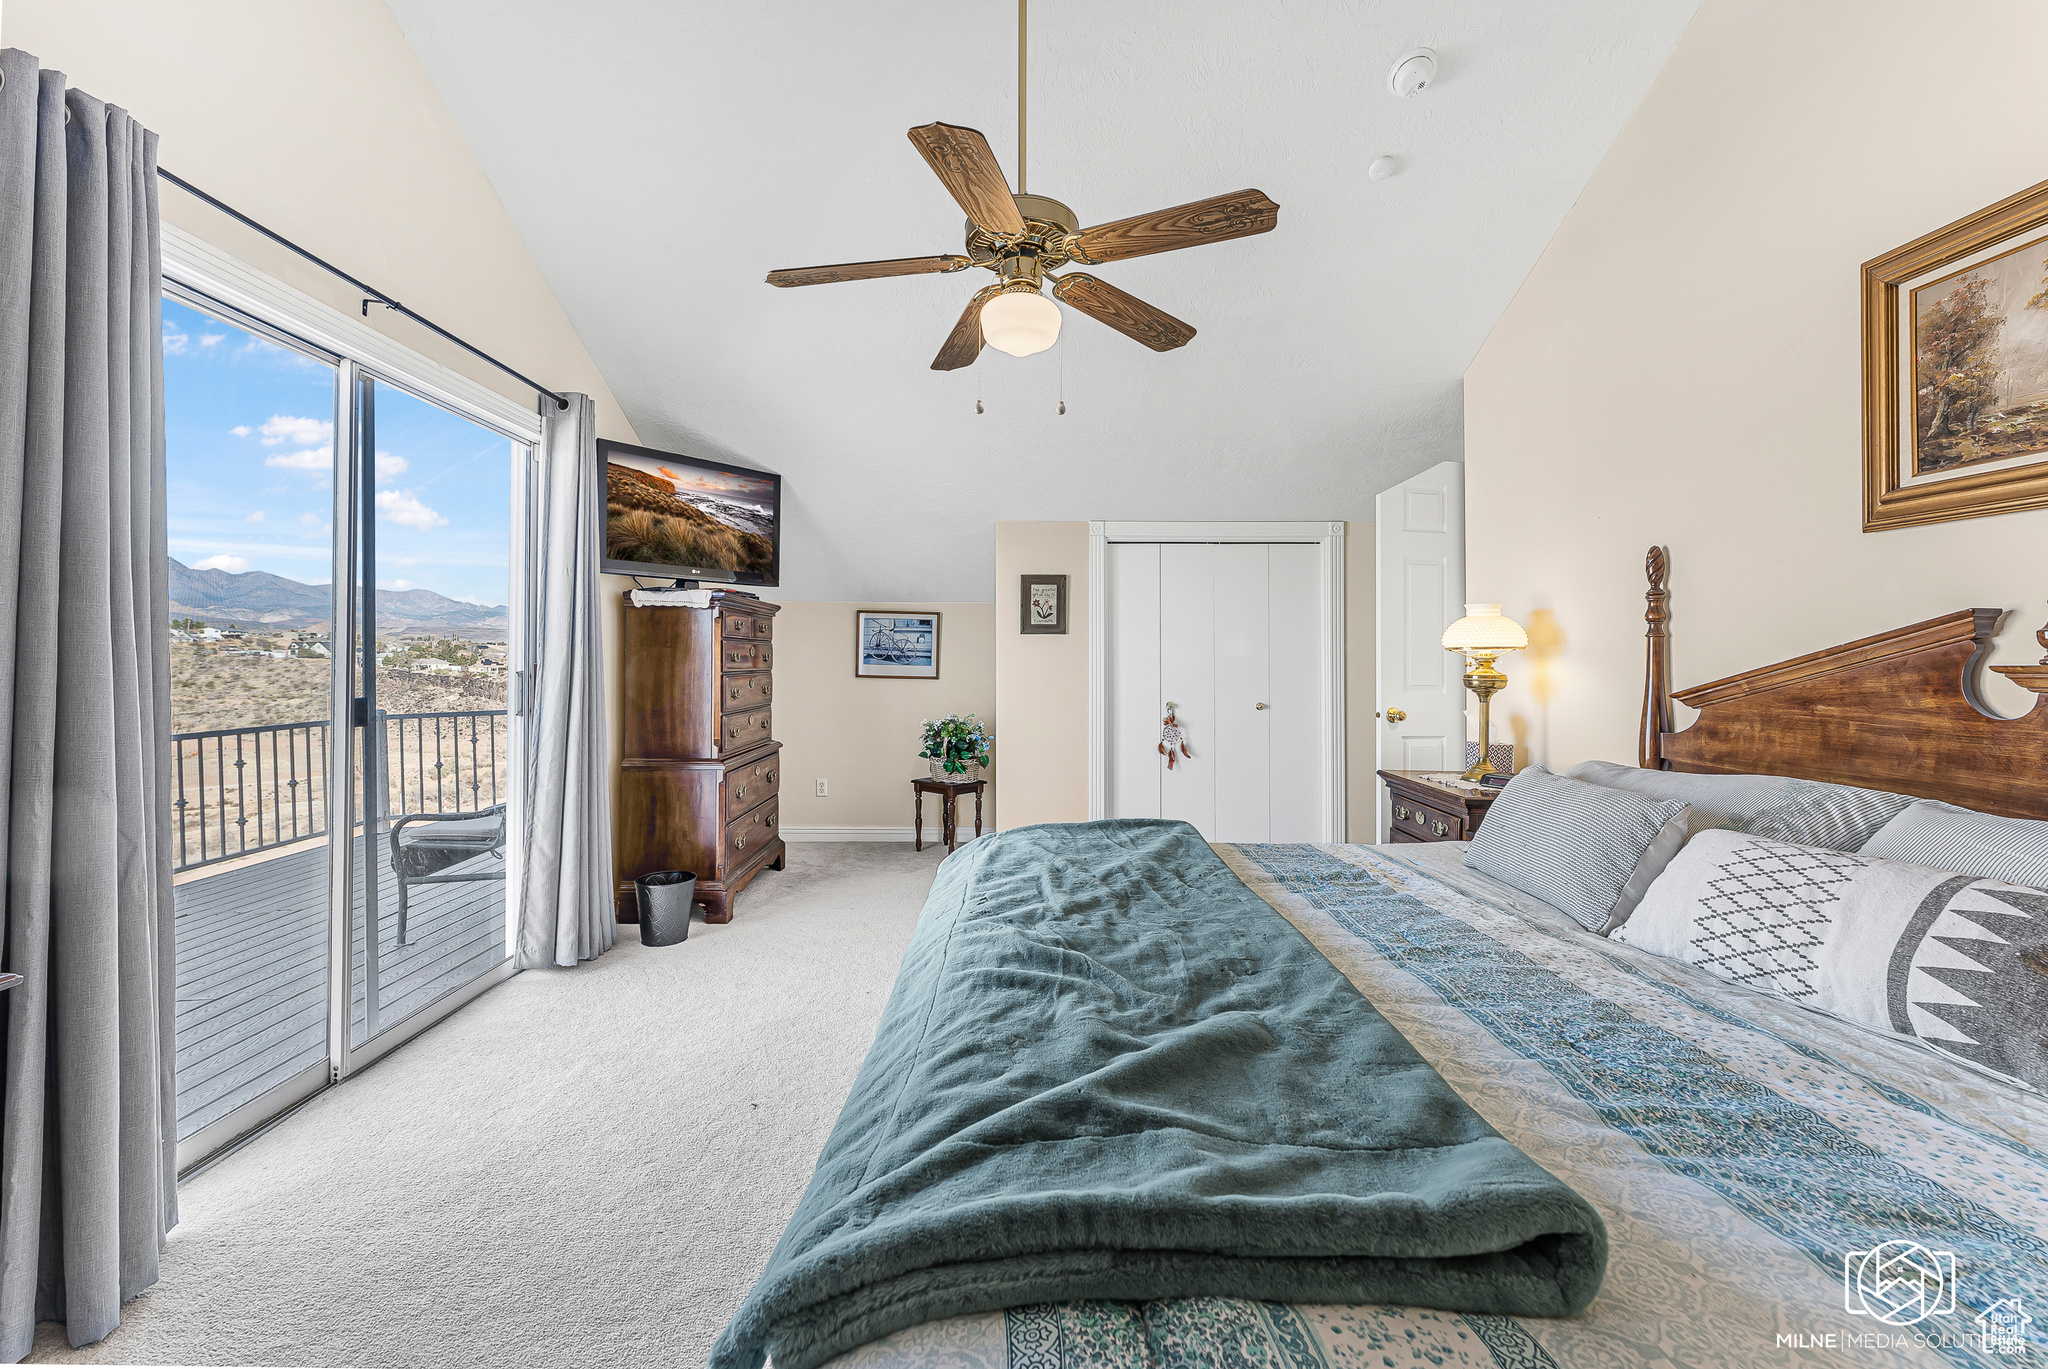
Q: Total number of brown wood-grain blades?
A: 5